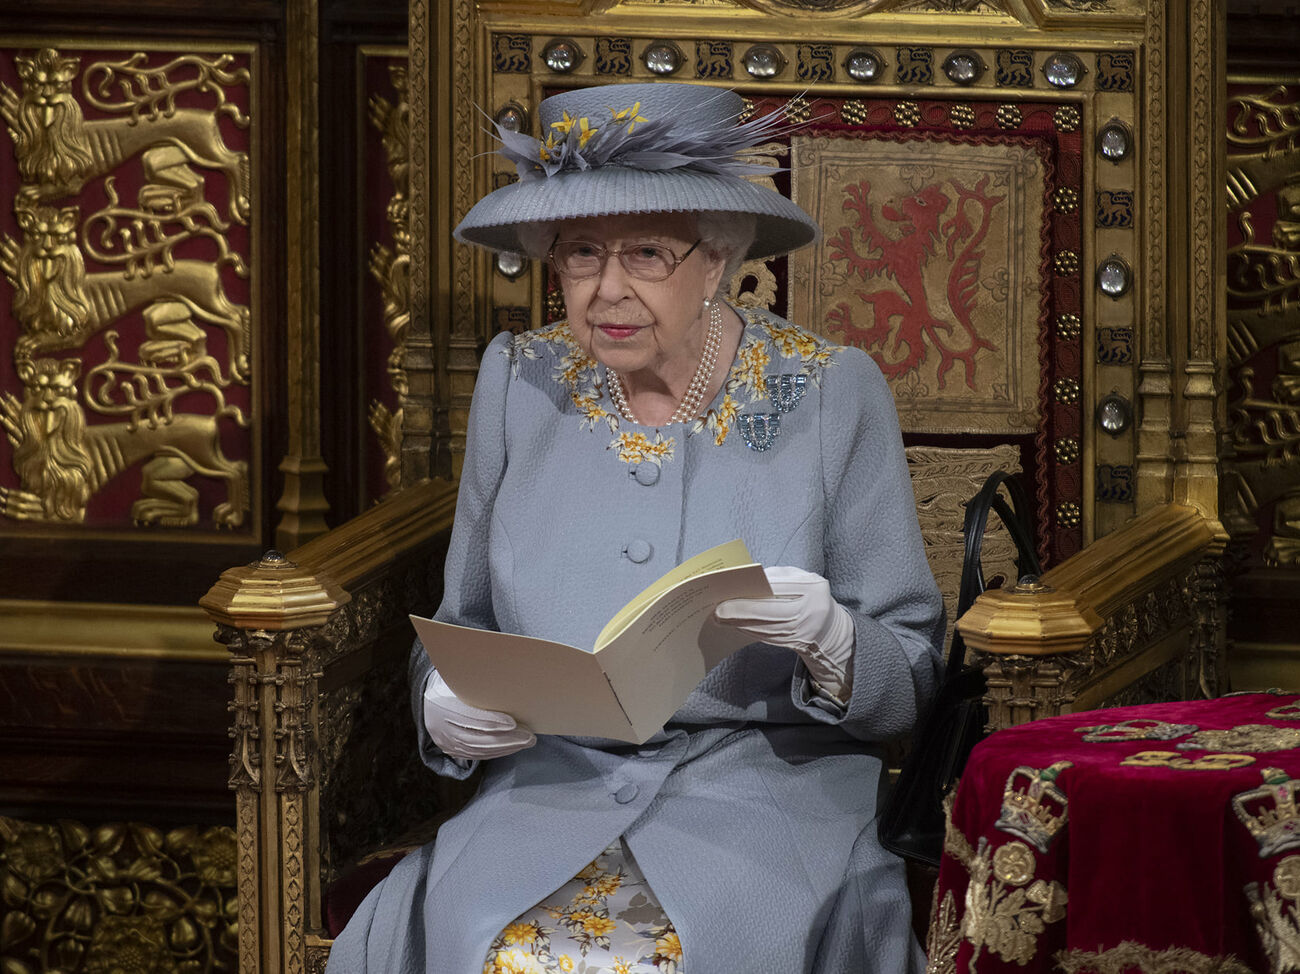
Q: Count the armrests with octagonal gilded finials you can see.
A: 2